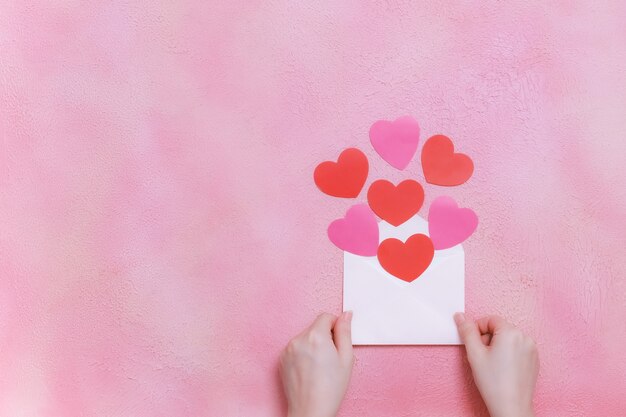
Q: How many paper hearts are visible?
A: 7